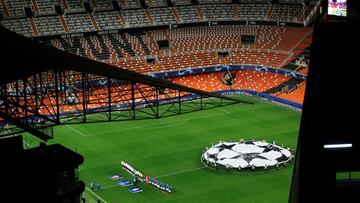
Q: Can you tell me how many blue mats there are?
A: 3